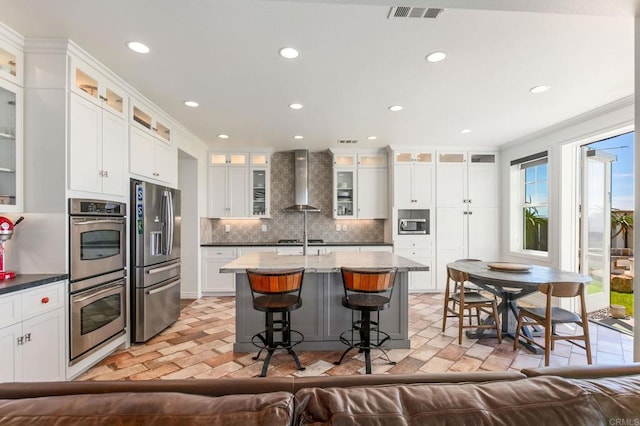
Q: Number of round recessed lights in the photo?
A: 11